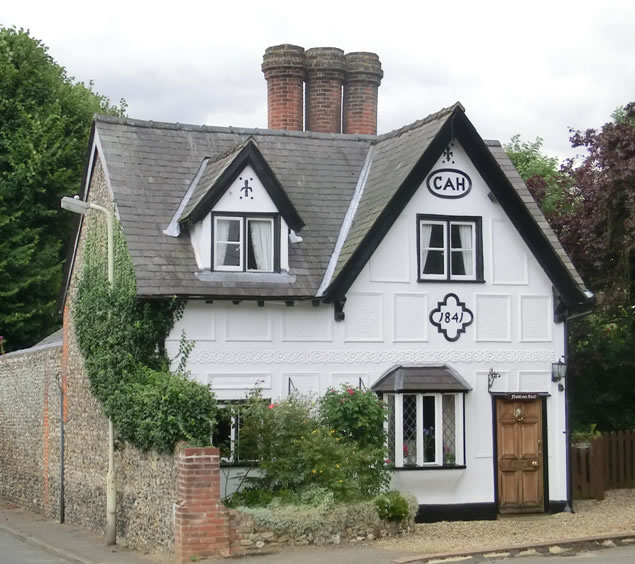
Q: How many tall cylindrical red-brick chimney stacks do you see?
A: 3